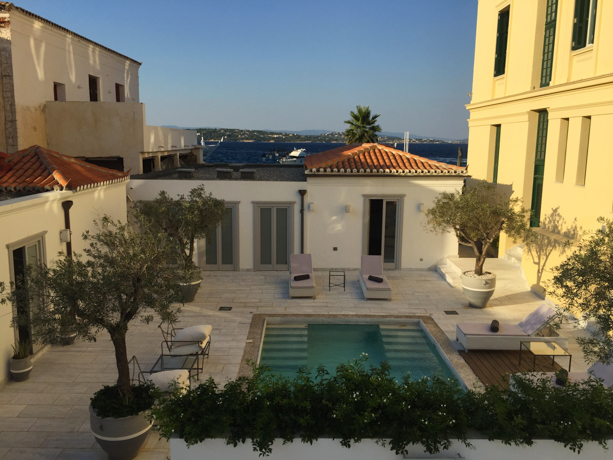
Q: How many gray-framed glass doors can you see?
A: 4